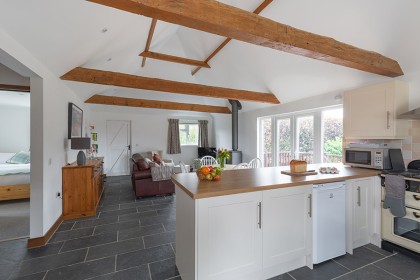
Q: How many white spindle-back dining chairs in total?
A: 4